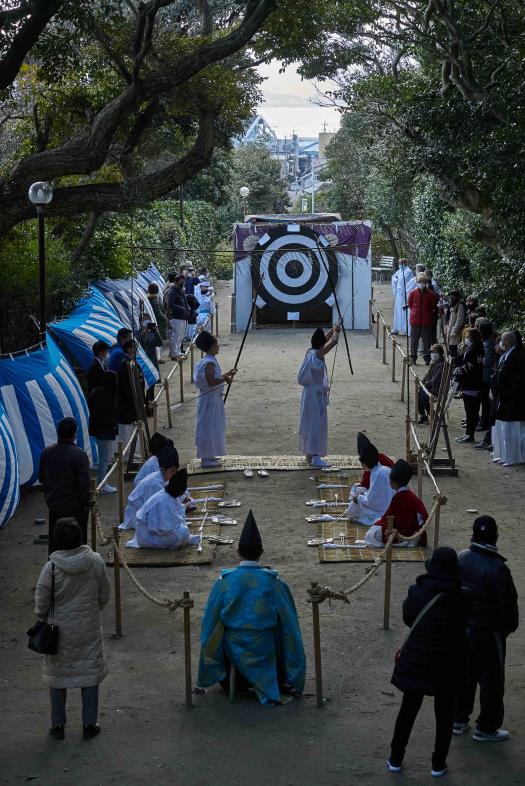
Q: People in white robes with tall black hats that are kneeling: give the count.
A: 4